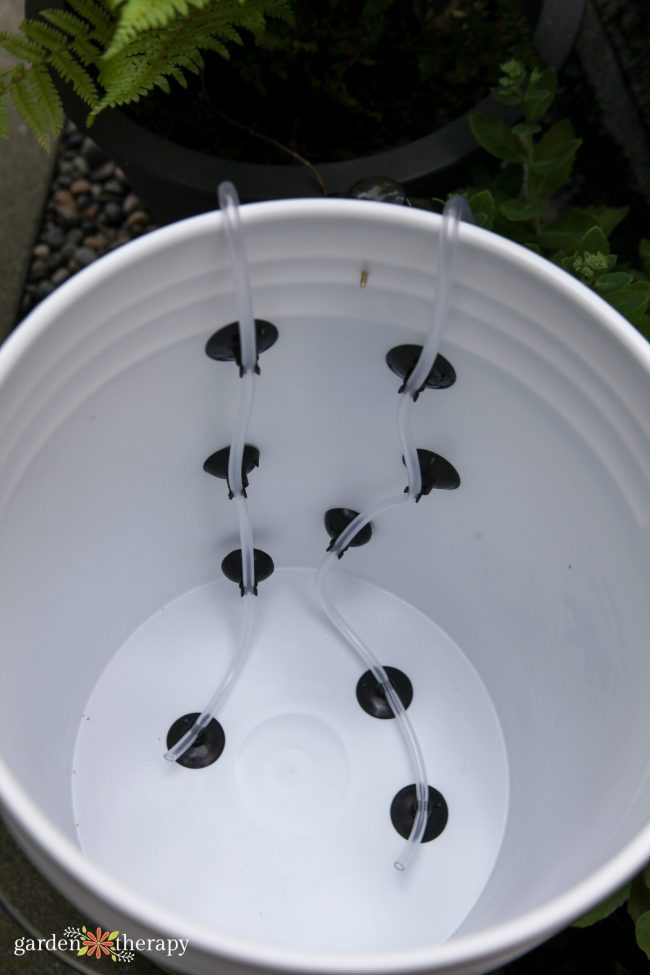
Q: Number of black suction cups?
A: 9